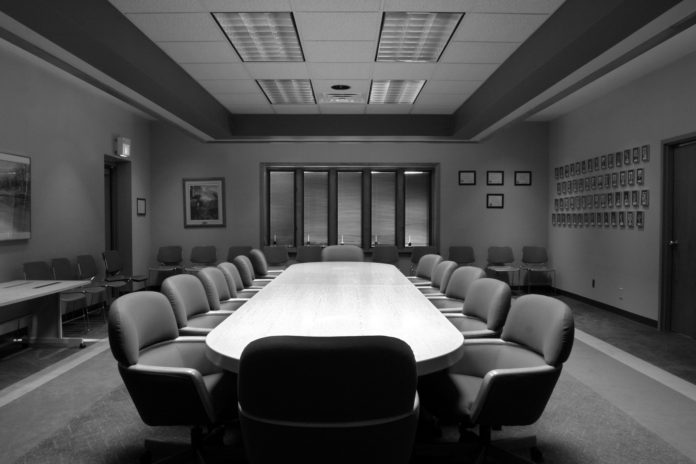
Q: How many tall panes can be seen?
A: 5